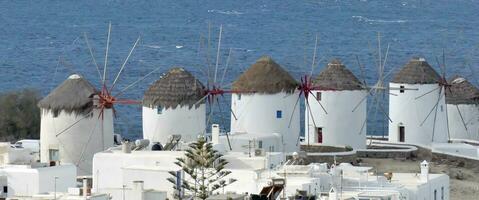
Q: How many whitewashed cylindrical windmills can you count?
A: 6